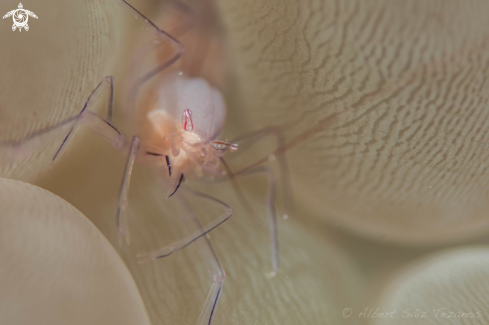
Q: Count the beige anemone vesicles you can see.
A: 5